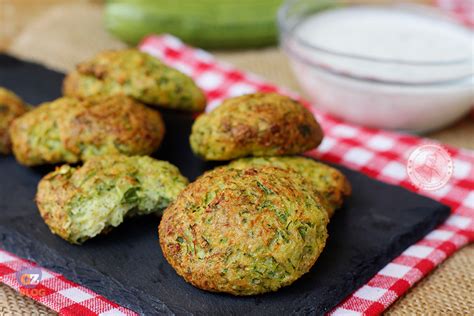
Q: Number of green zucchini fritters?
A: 7